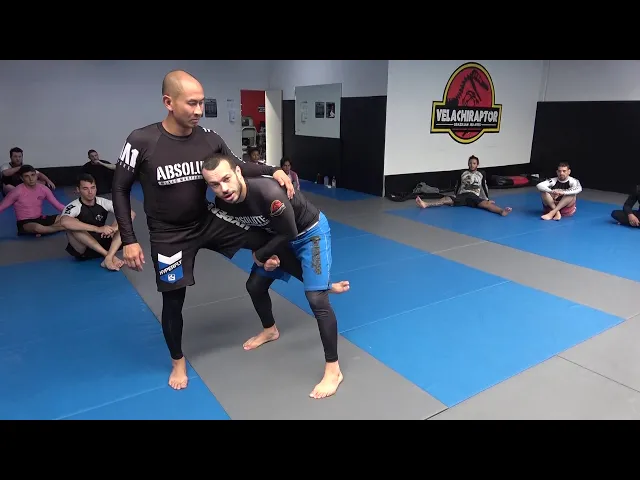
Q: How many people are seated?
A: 9